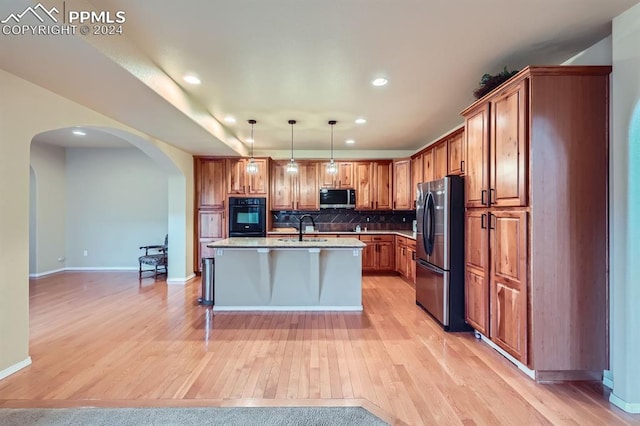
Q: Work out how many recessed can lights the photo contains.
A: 7